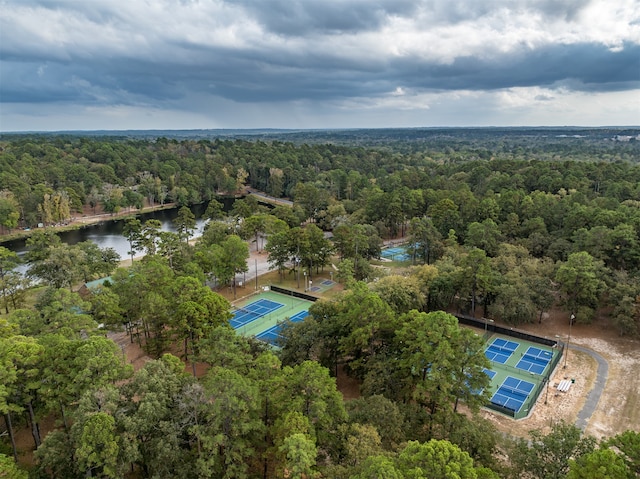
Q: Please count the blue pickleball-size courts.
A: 4